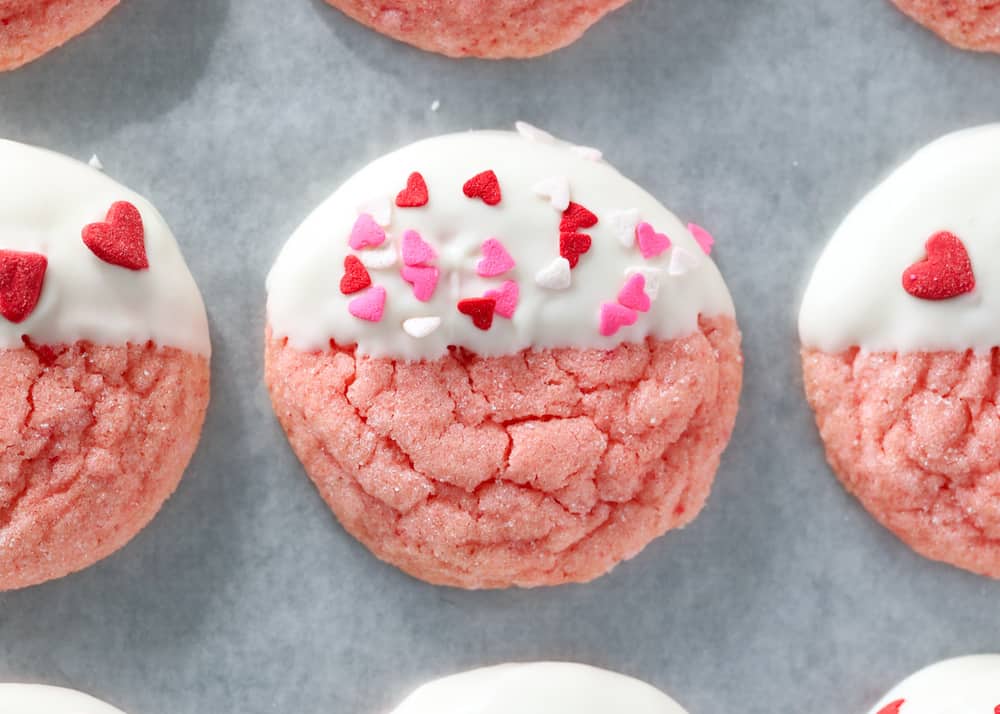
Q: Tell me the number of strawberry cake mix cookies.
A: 9